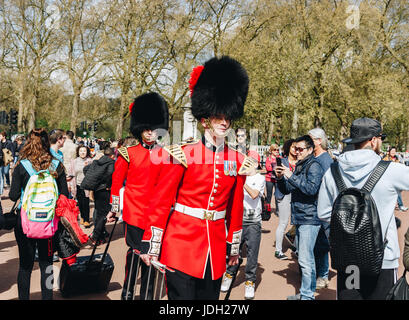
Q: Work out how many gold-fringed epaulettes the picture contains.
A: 3